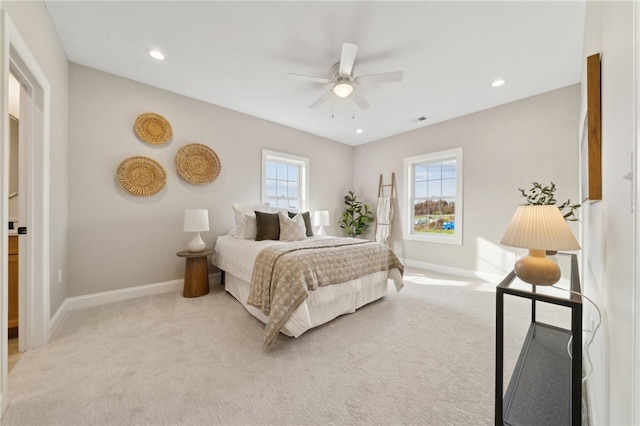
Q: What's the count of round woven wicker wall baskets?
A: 3